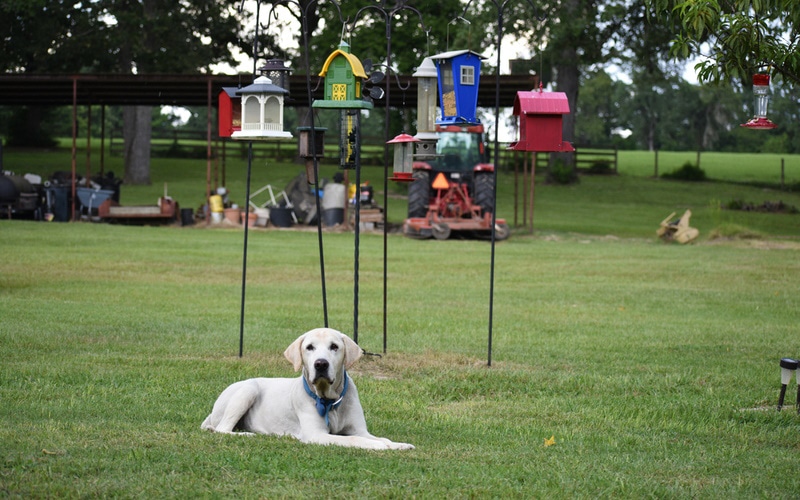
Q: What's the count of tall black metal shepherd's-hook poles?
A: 5